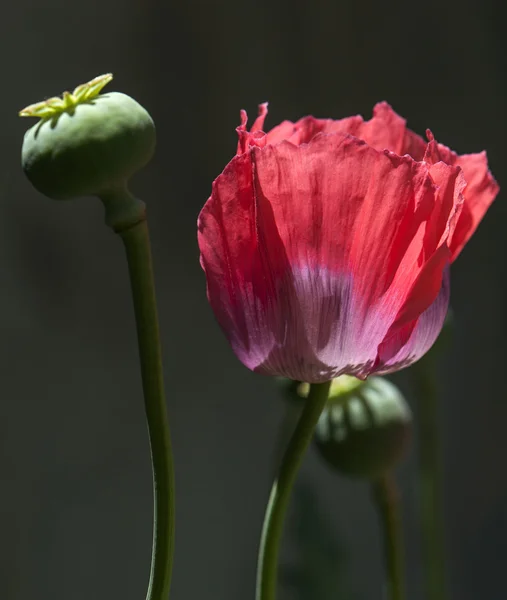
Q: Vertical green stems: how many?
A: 4